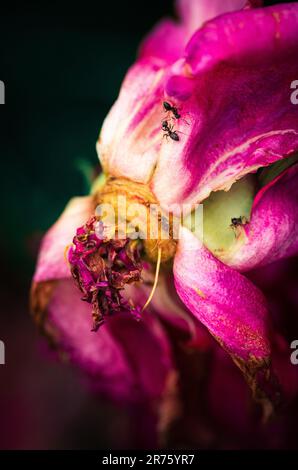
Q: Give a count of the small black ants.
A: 3